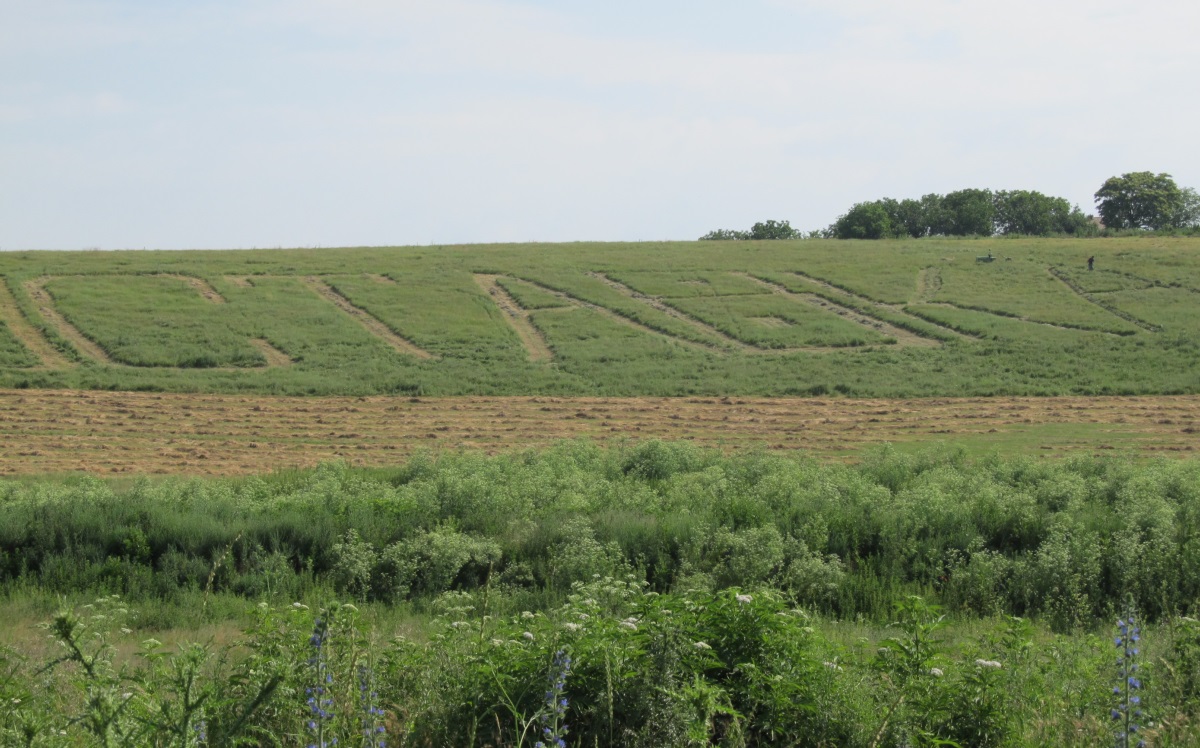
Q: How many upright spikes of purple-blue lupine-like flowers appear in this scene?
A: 4